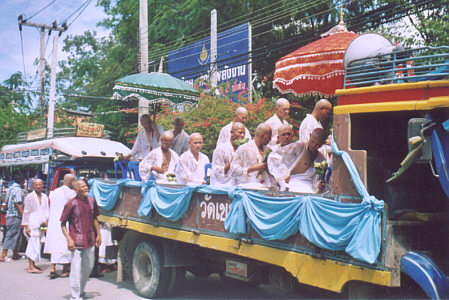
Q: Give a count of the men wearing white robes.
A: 13